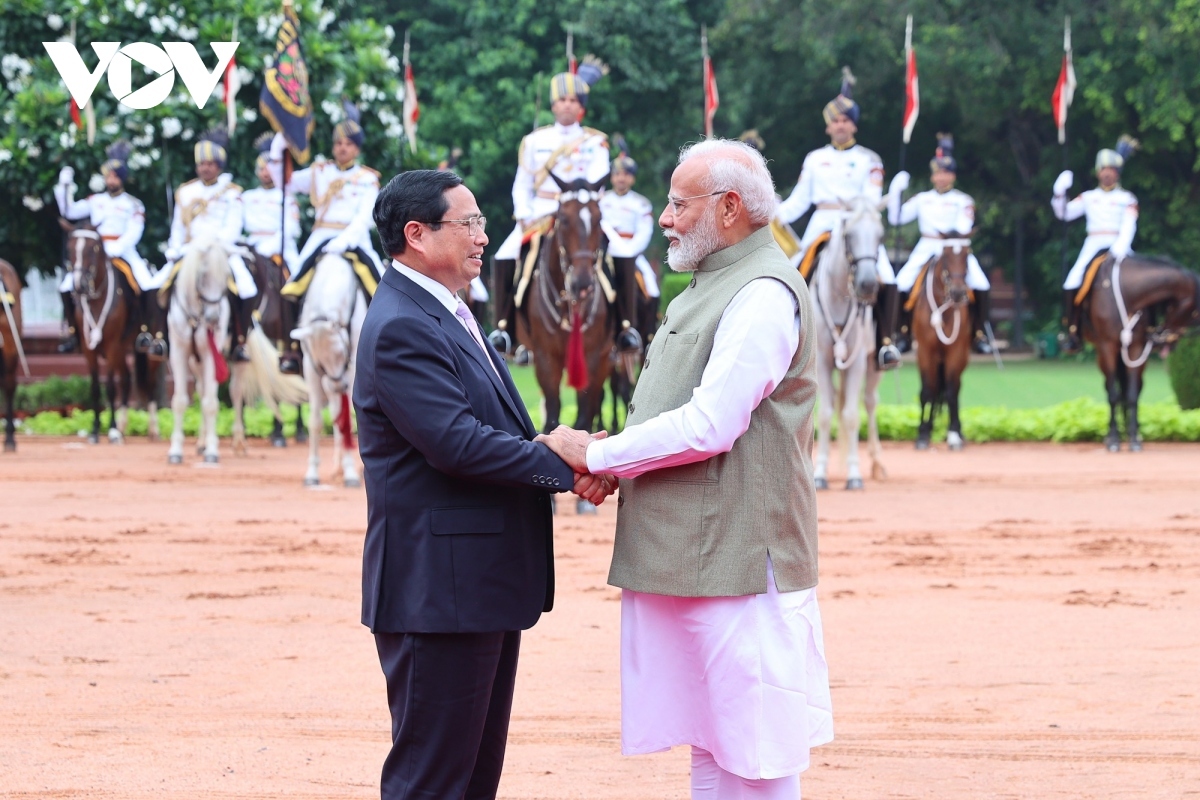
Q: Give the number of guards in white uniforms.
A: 9